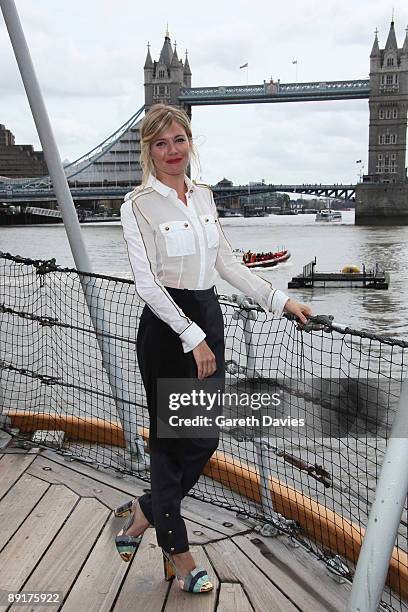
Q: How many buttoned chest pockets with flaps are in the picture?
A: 2